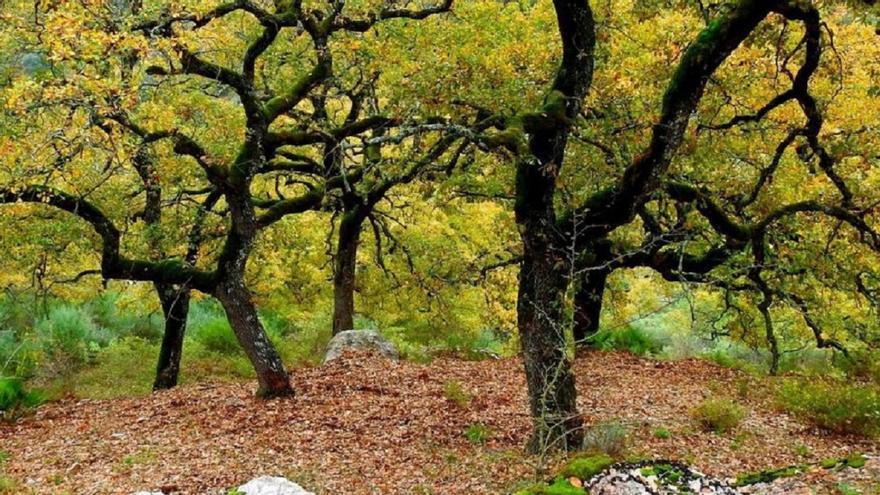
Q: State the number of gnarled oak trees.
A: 5